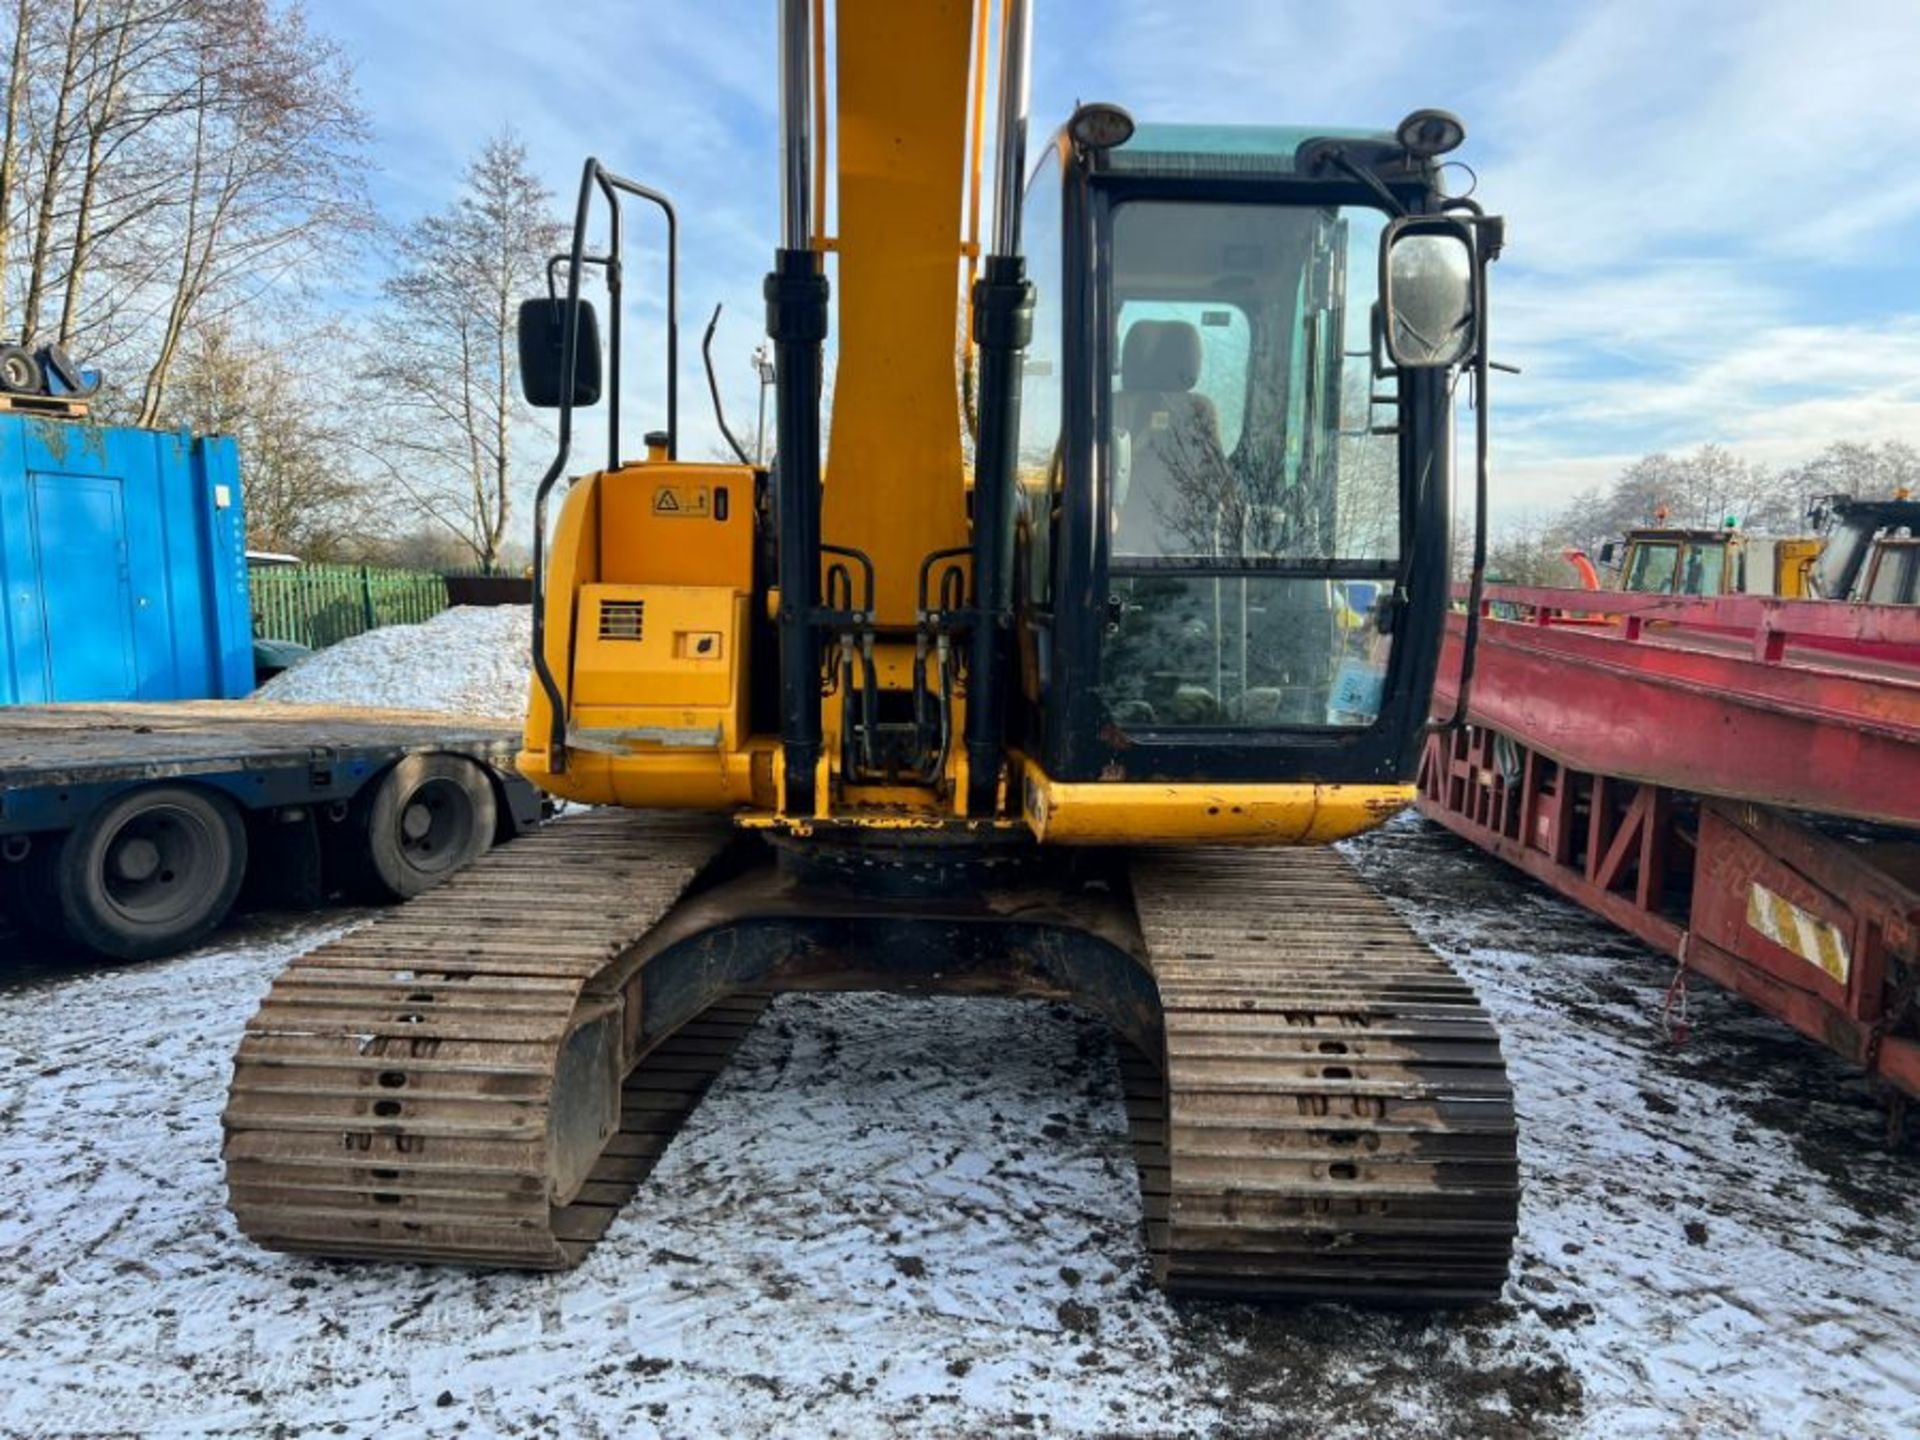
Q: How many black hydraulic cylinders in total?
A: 2